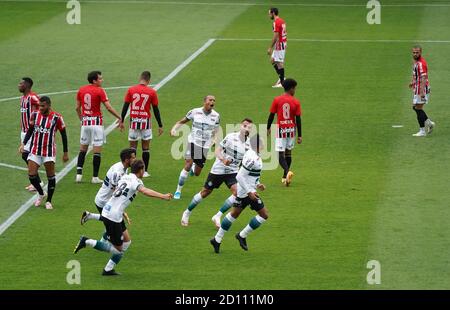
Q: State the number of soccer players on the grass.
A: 12